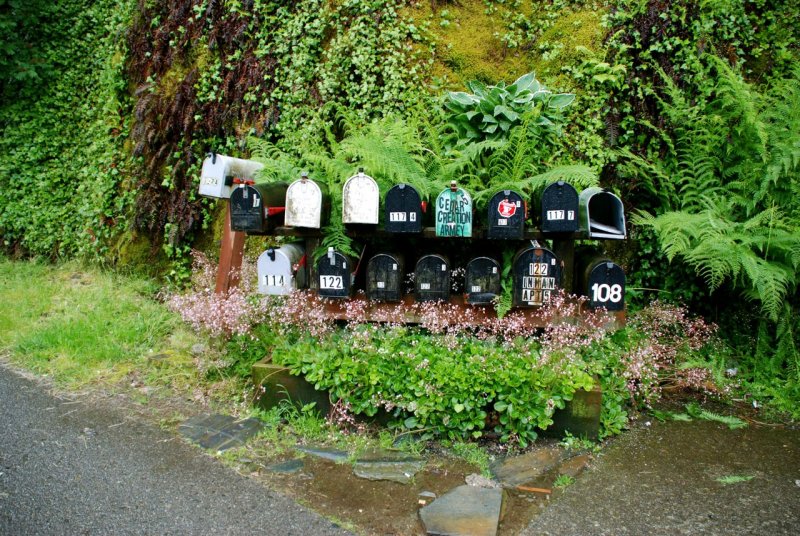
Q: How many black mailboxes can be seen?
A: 10